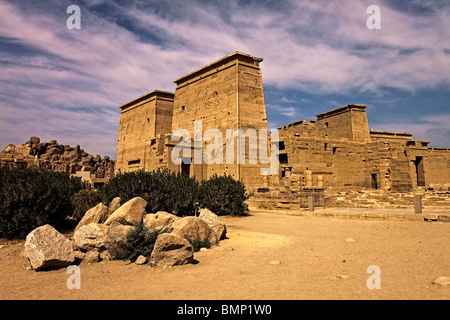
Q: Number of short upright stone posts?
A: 2